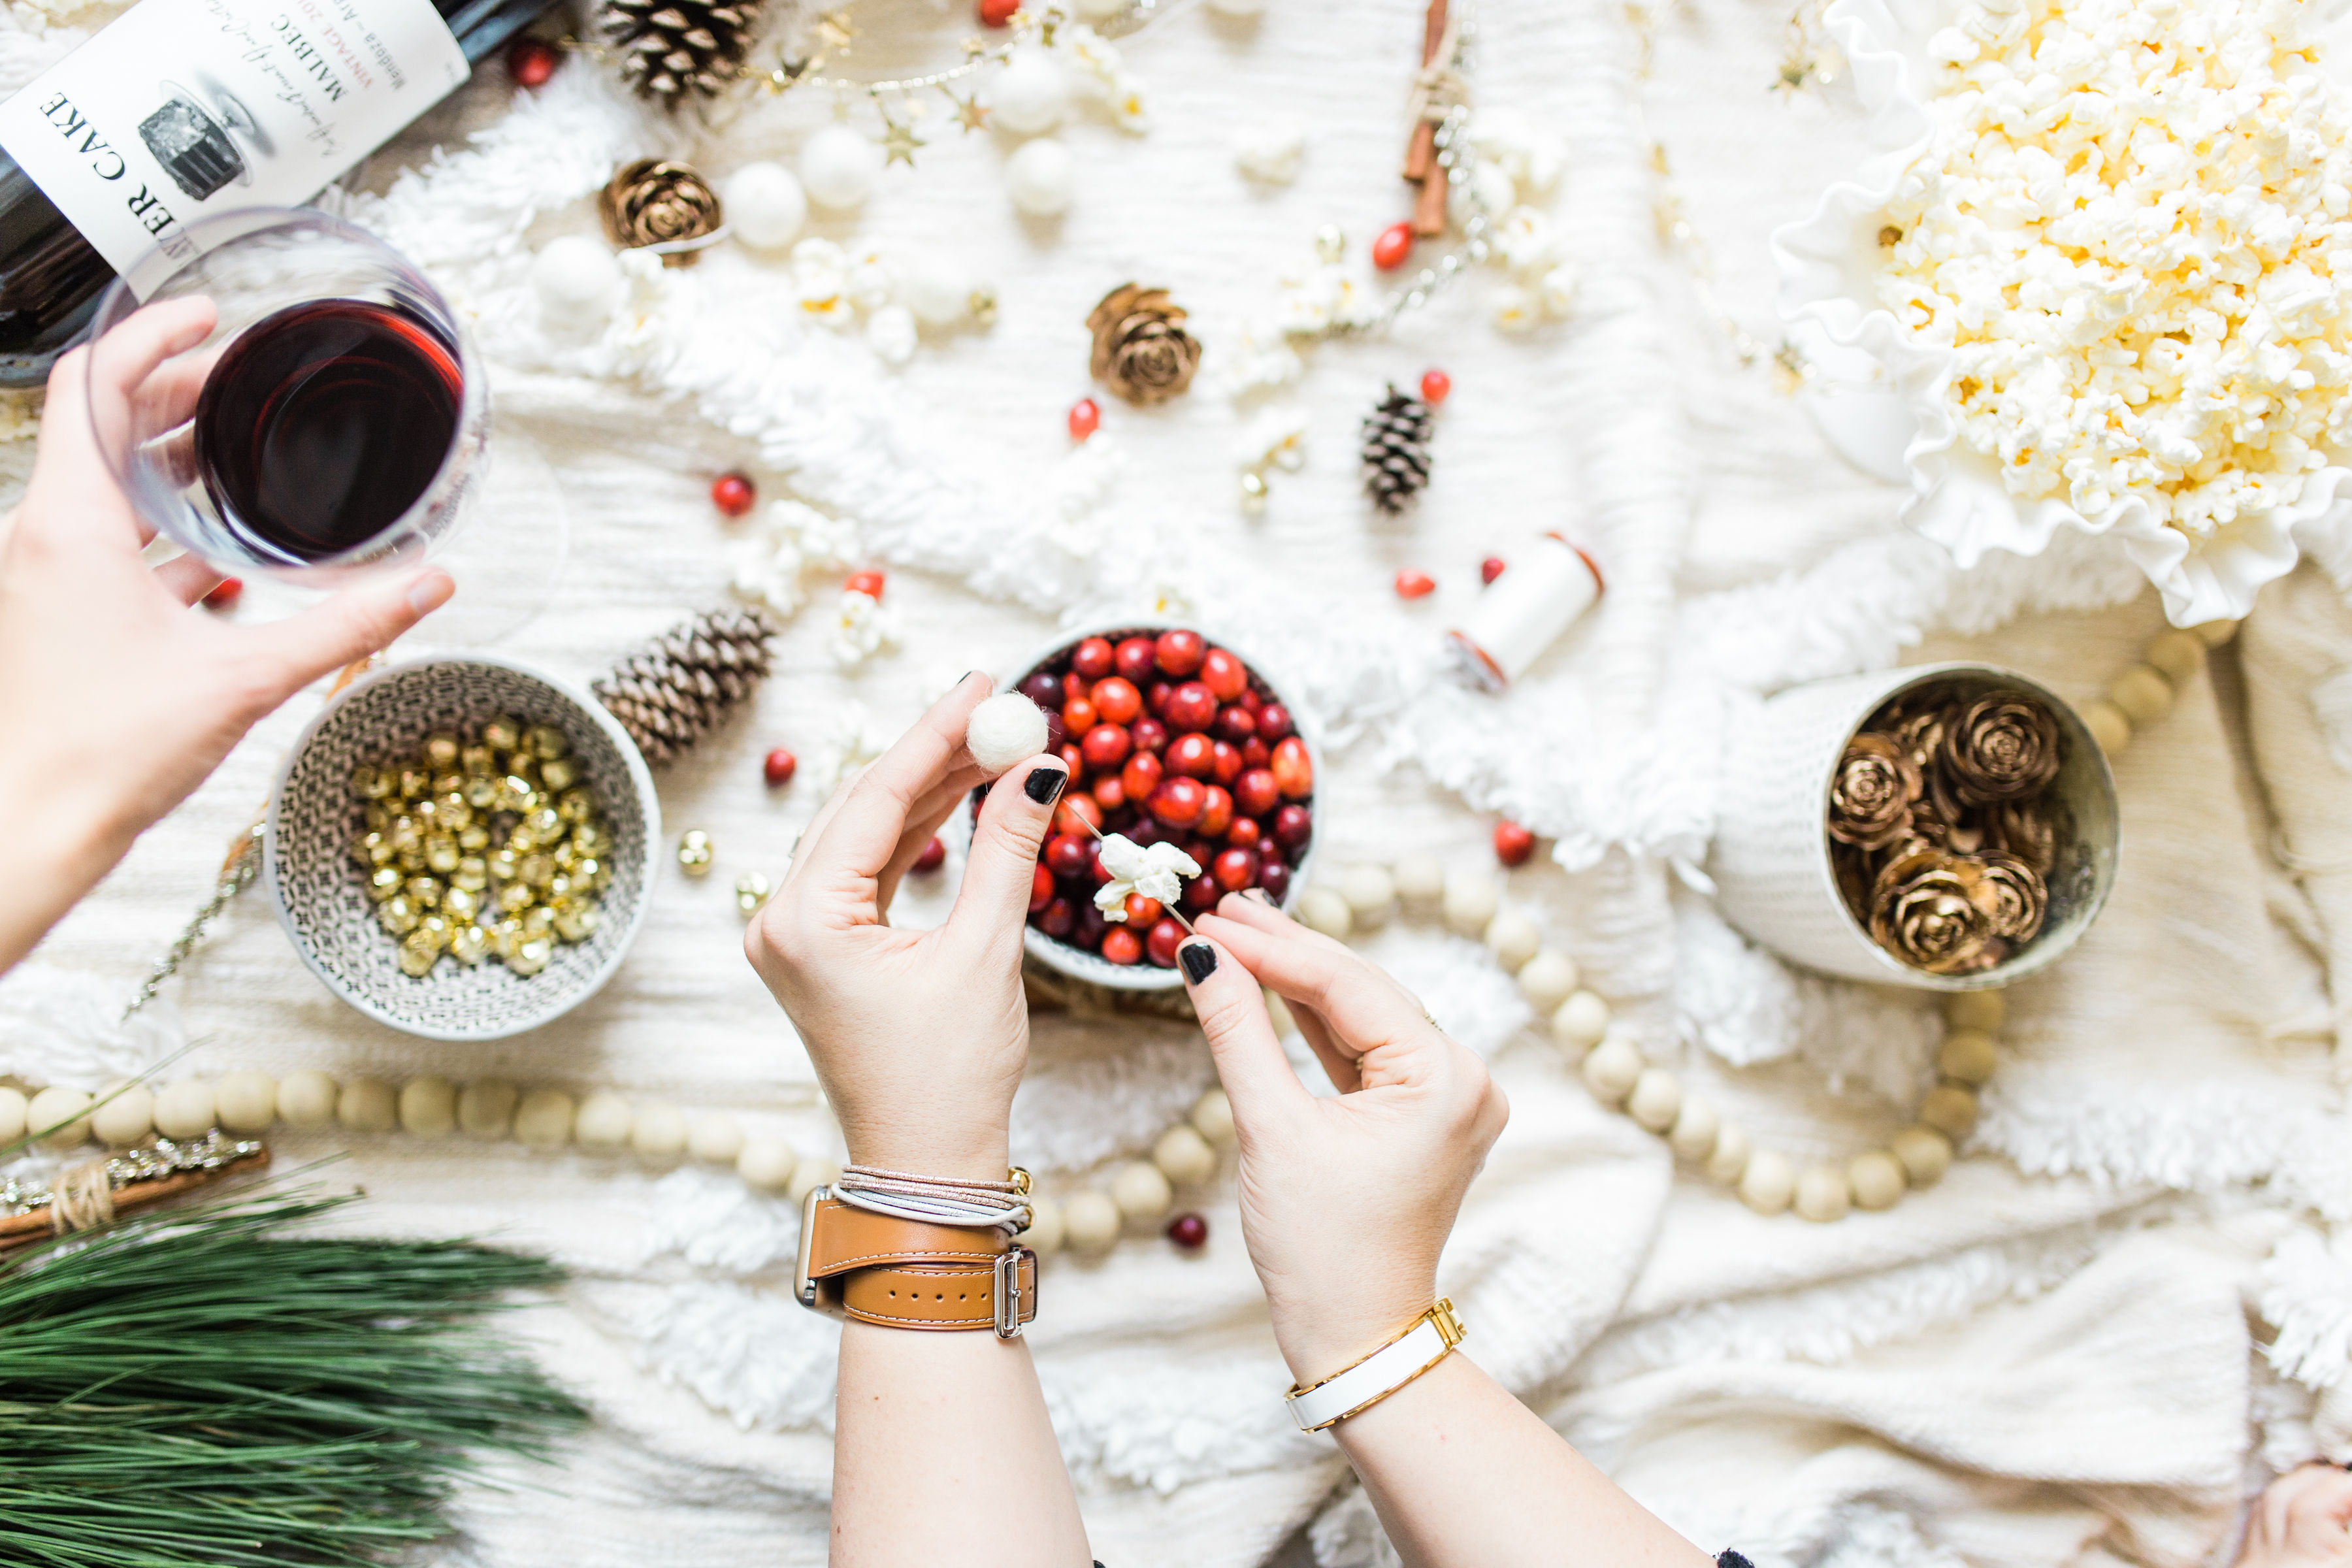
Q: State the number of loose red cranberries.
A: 14